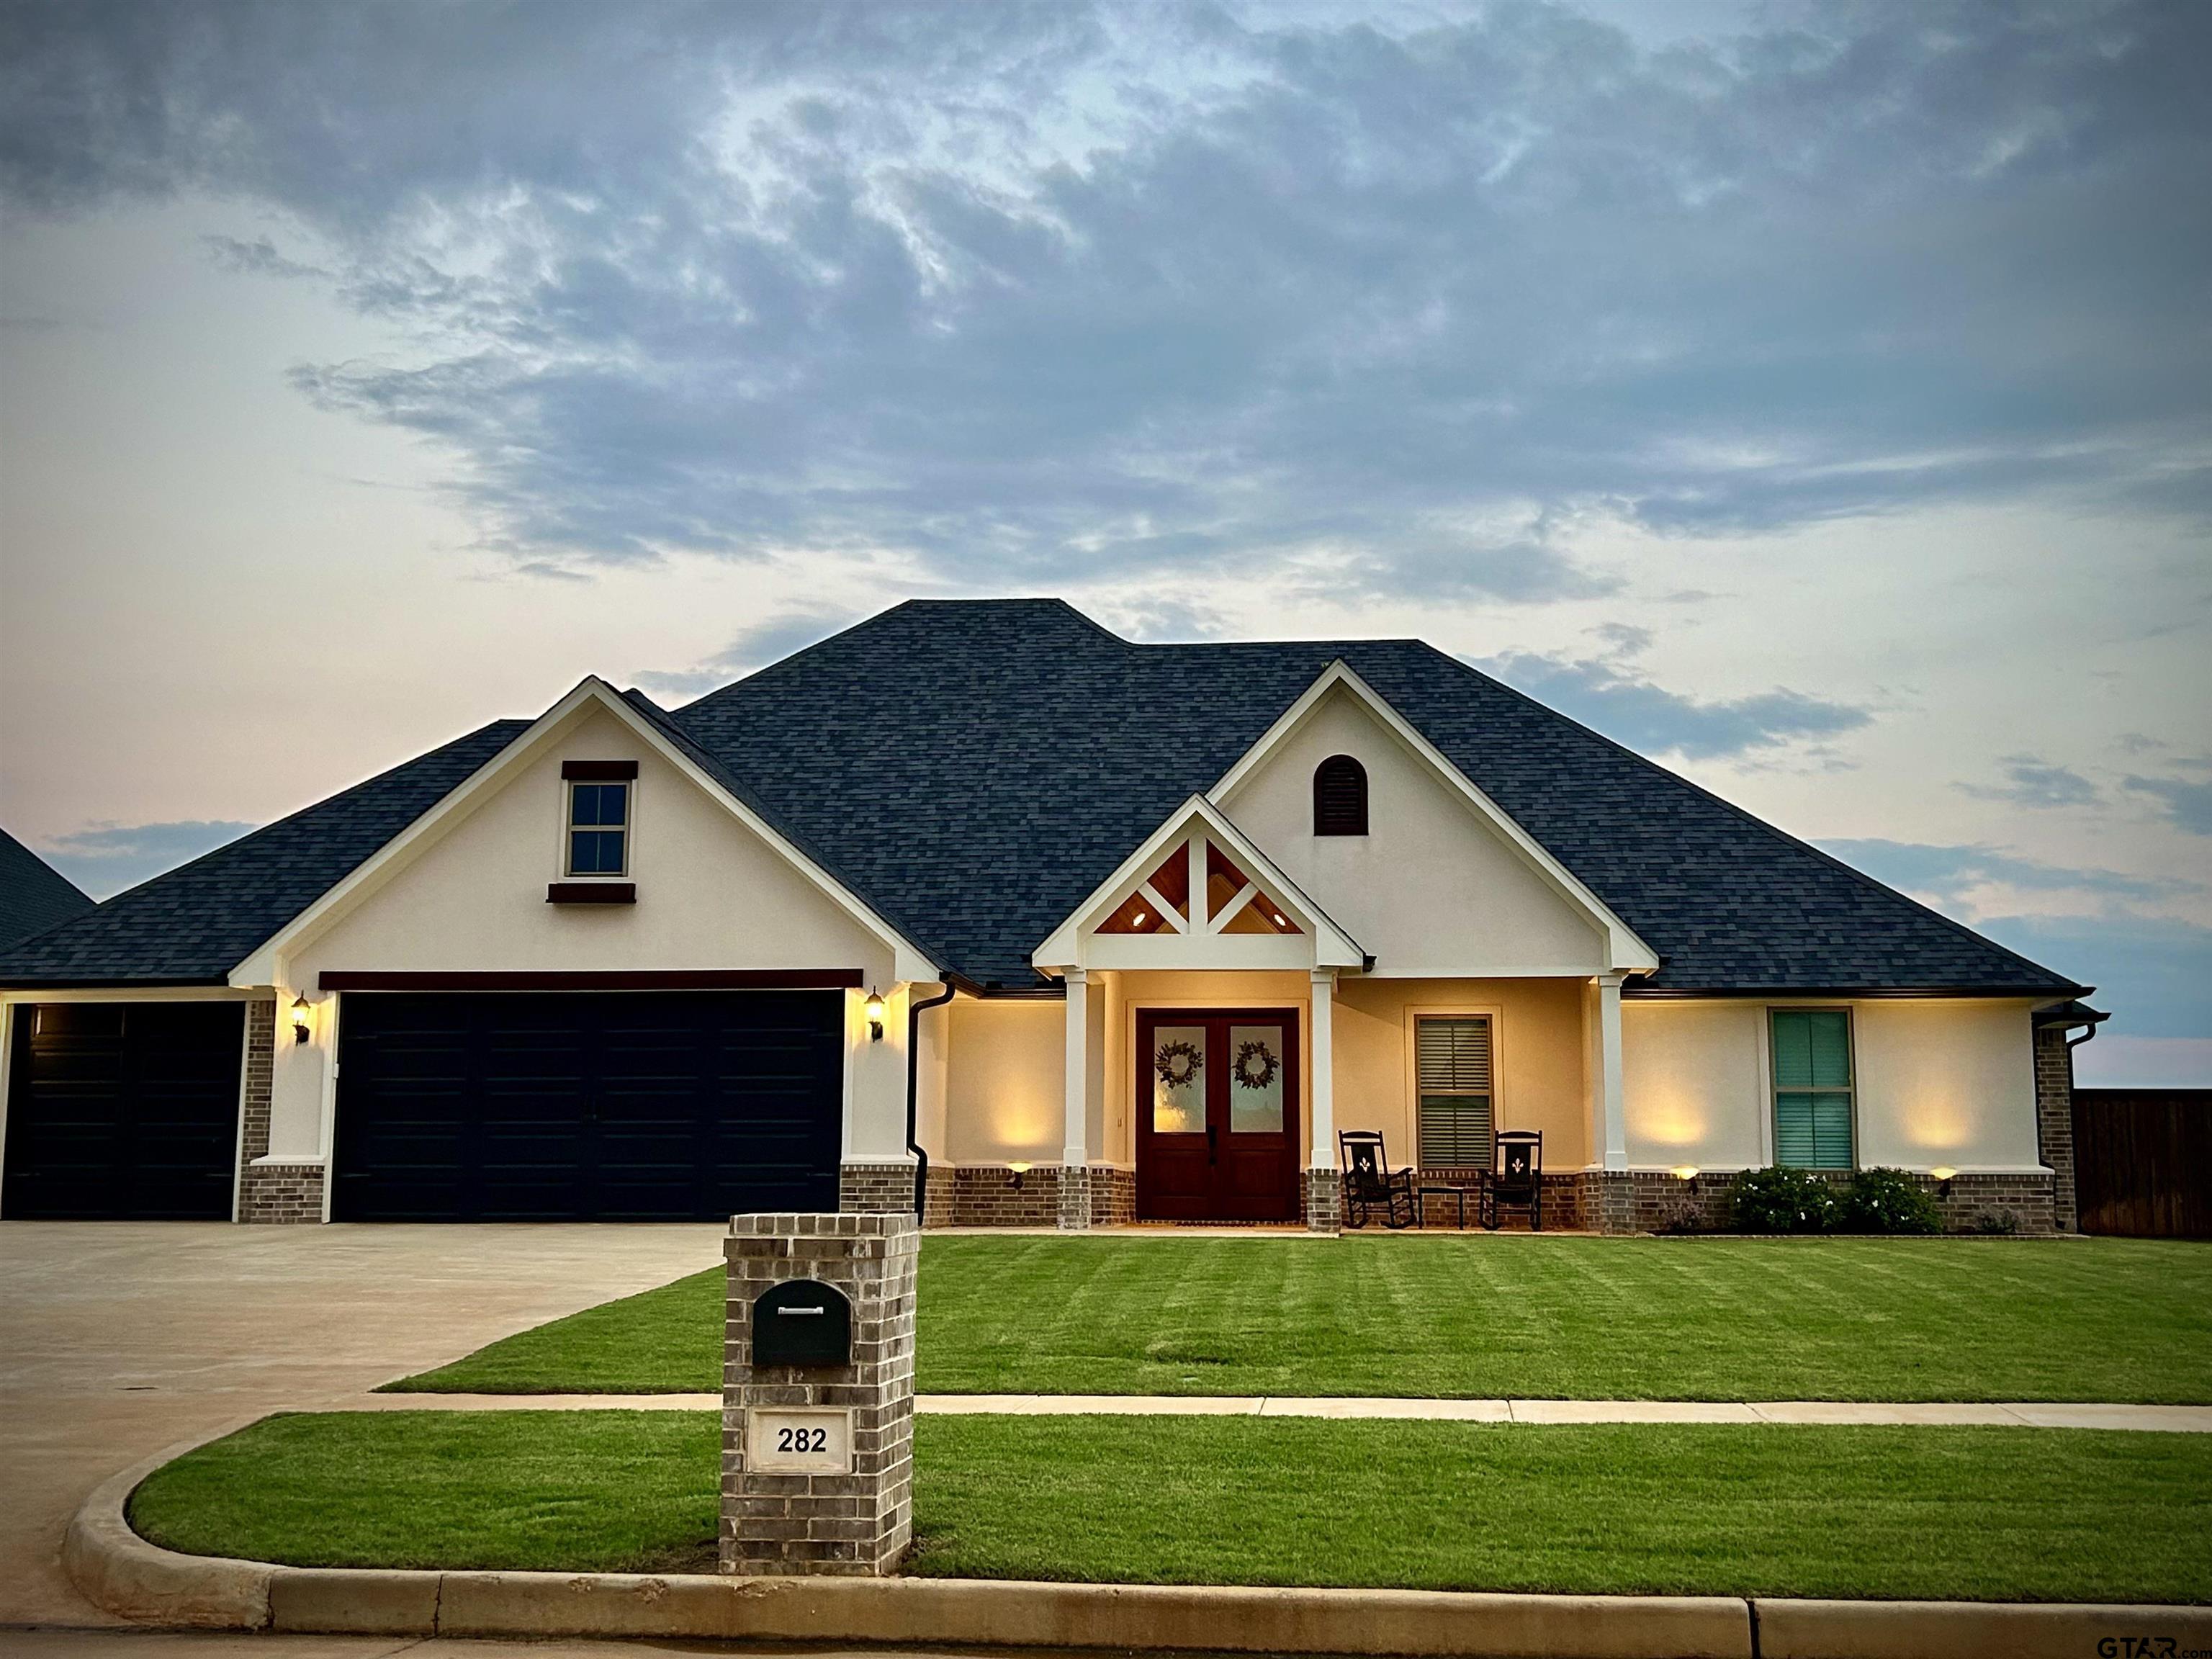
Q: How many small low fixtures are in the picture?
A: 3